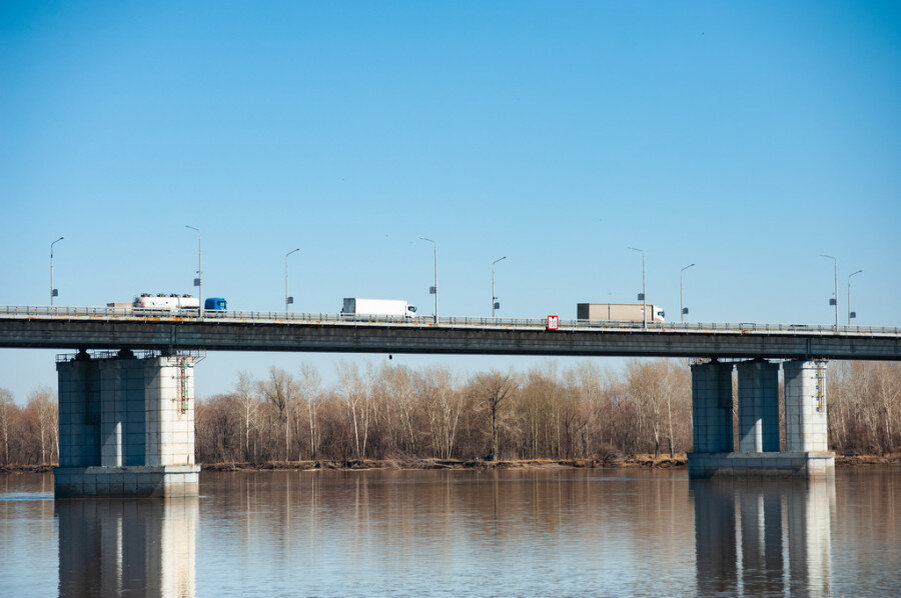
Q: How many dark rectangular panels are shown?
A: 9